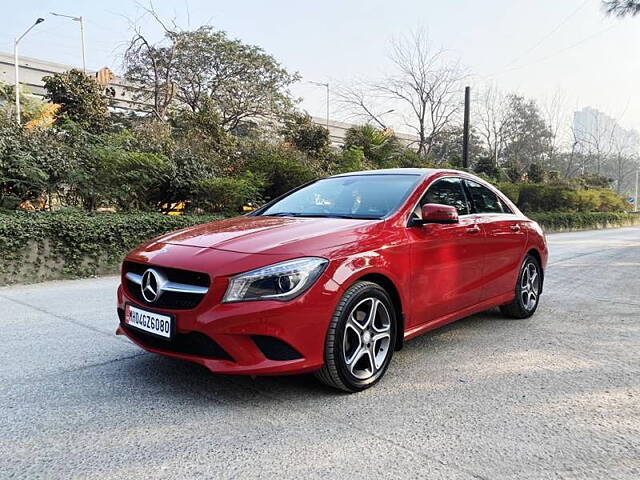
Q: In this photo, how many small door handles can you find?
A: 2